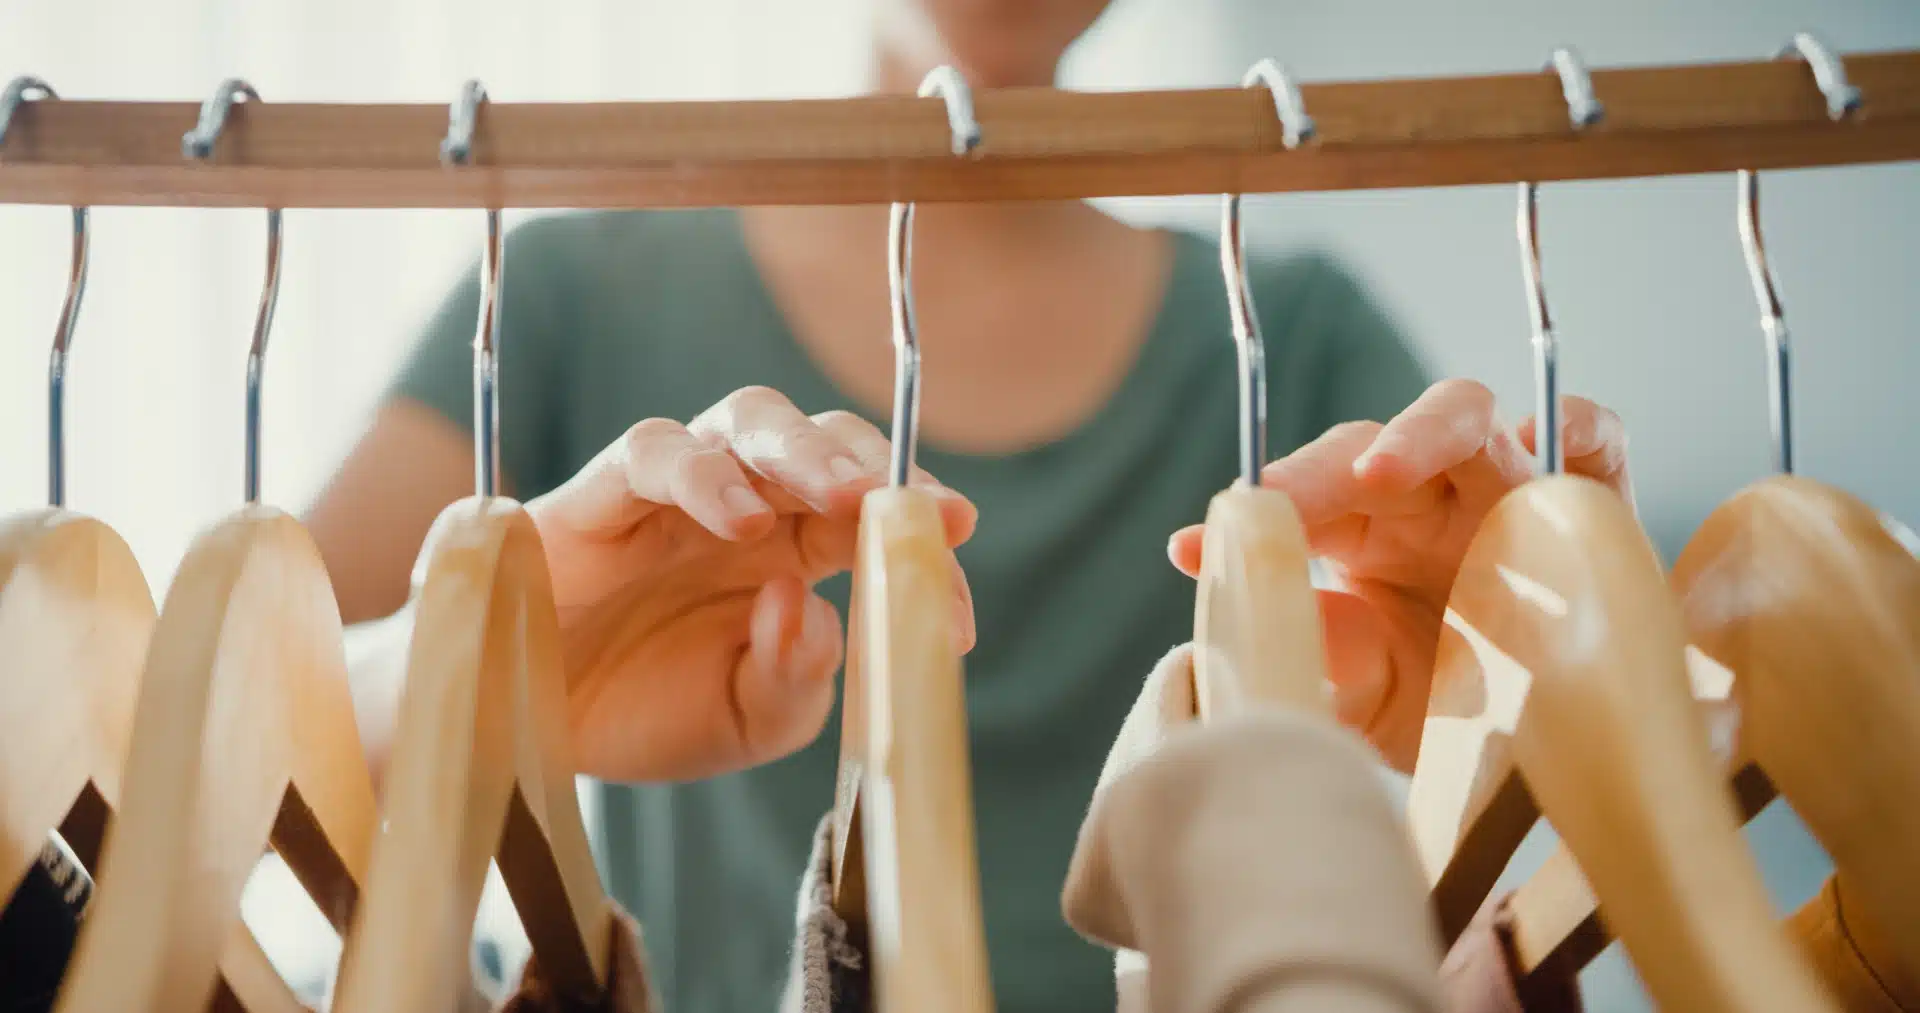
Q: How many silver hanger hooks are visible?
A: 7